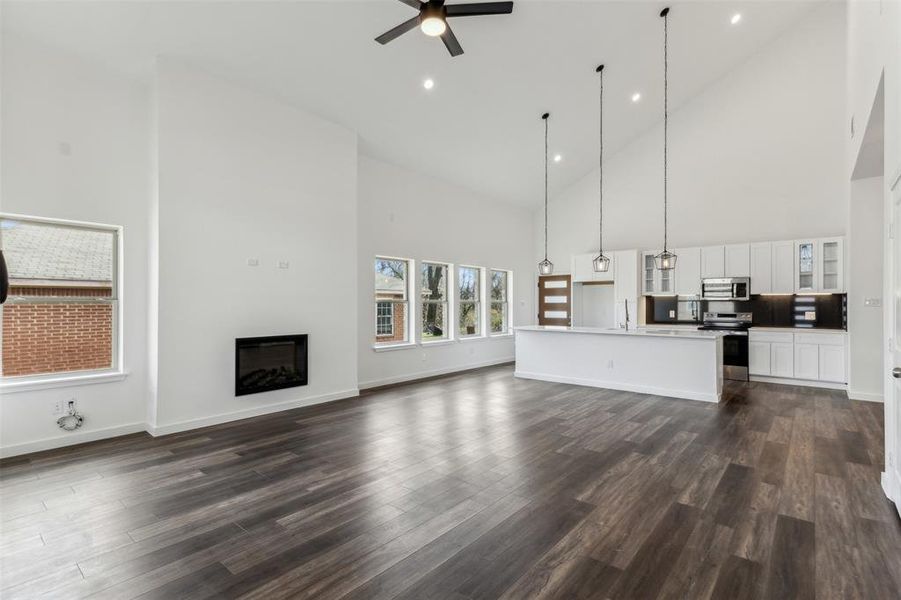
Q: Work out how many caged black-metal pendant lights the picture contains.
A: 3